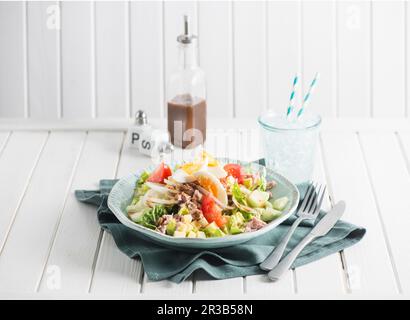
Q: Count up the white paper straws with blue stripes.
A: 2